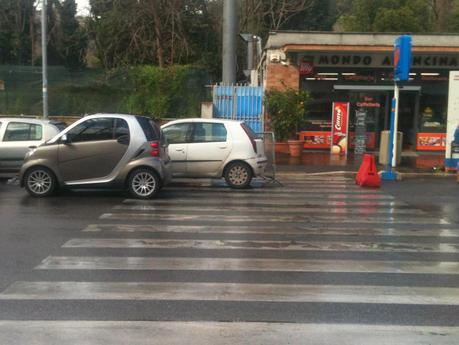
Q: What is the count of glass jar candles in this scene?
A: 0